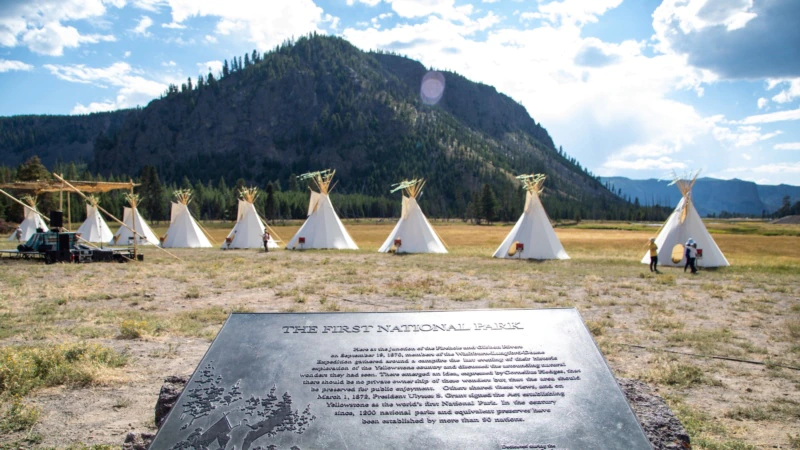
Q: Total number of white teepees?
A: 9